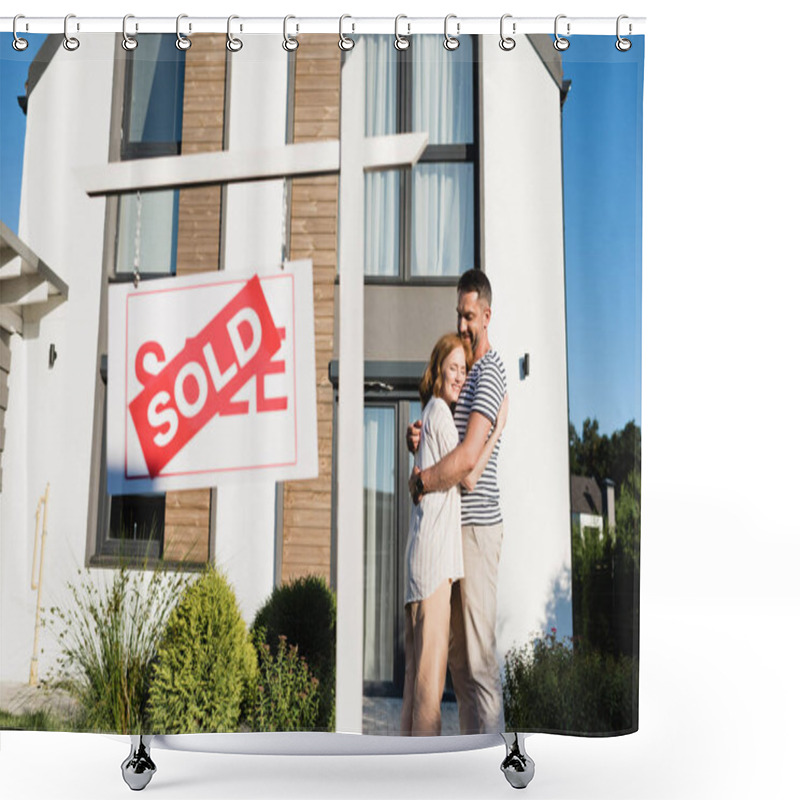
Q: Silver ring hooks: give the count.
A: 12